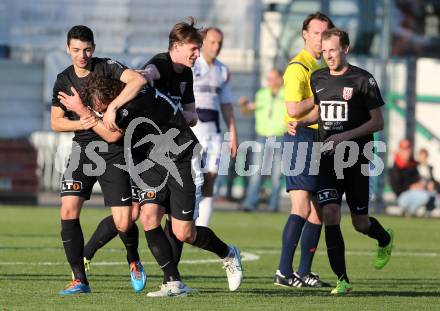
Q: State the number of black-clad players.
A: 4